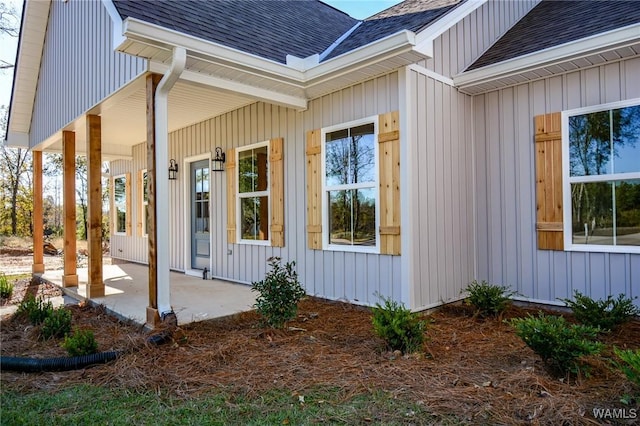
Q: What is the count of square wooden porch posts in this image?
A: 4